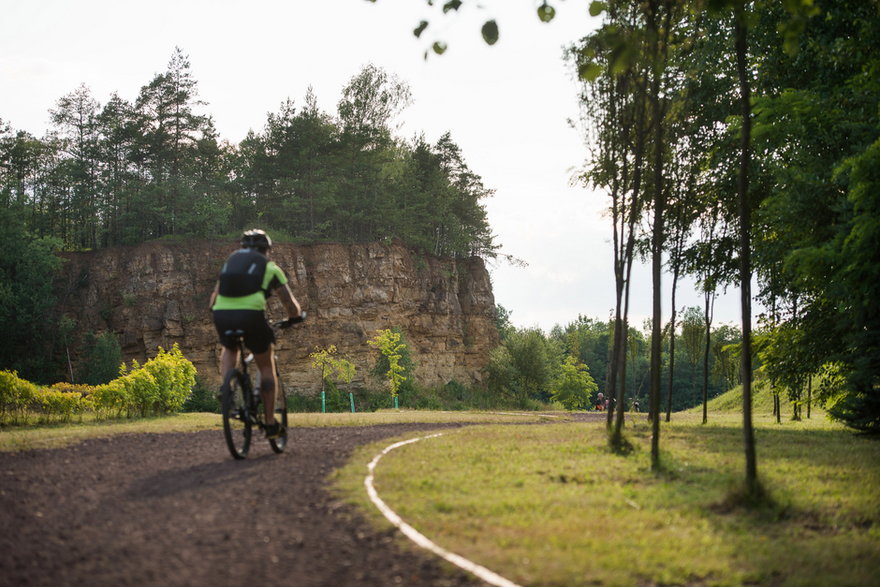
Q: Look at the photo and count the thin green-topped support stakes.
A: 3